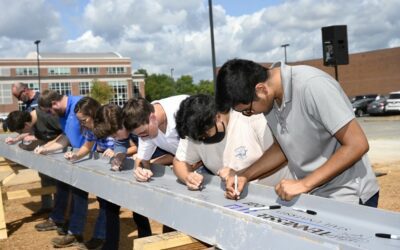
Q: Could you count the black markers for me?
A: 3